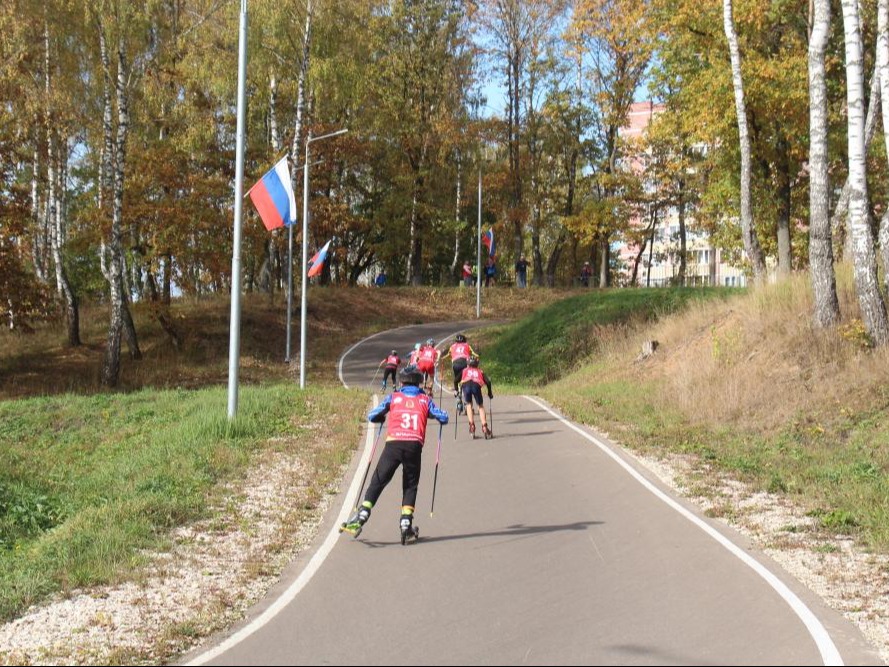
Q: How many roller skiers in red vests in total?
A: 6